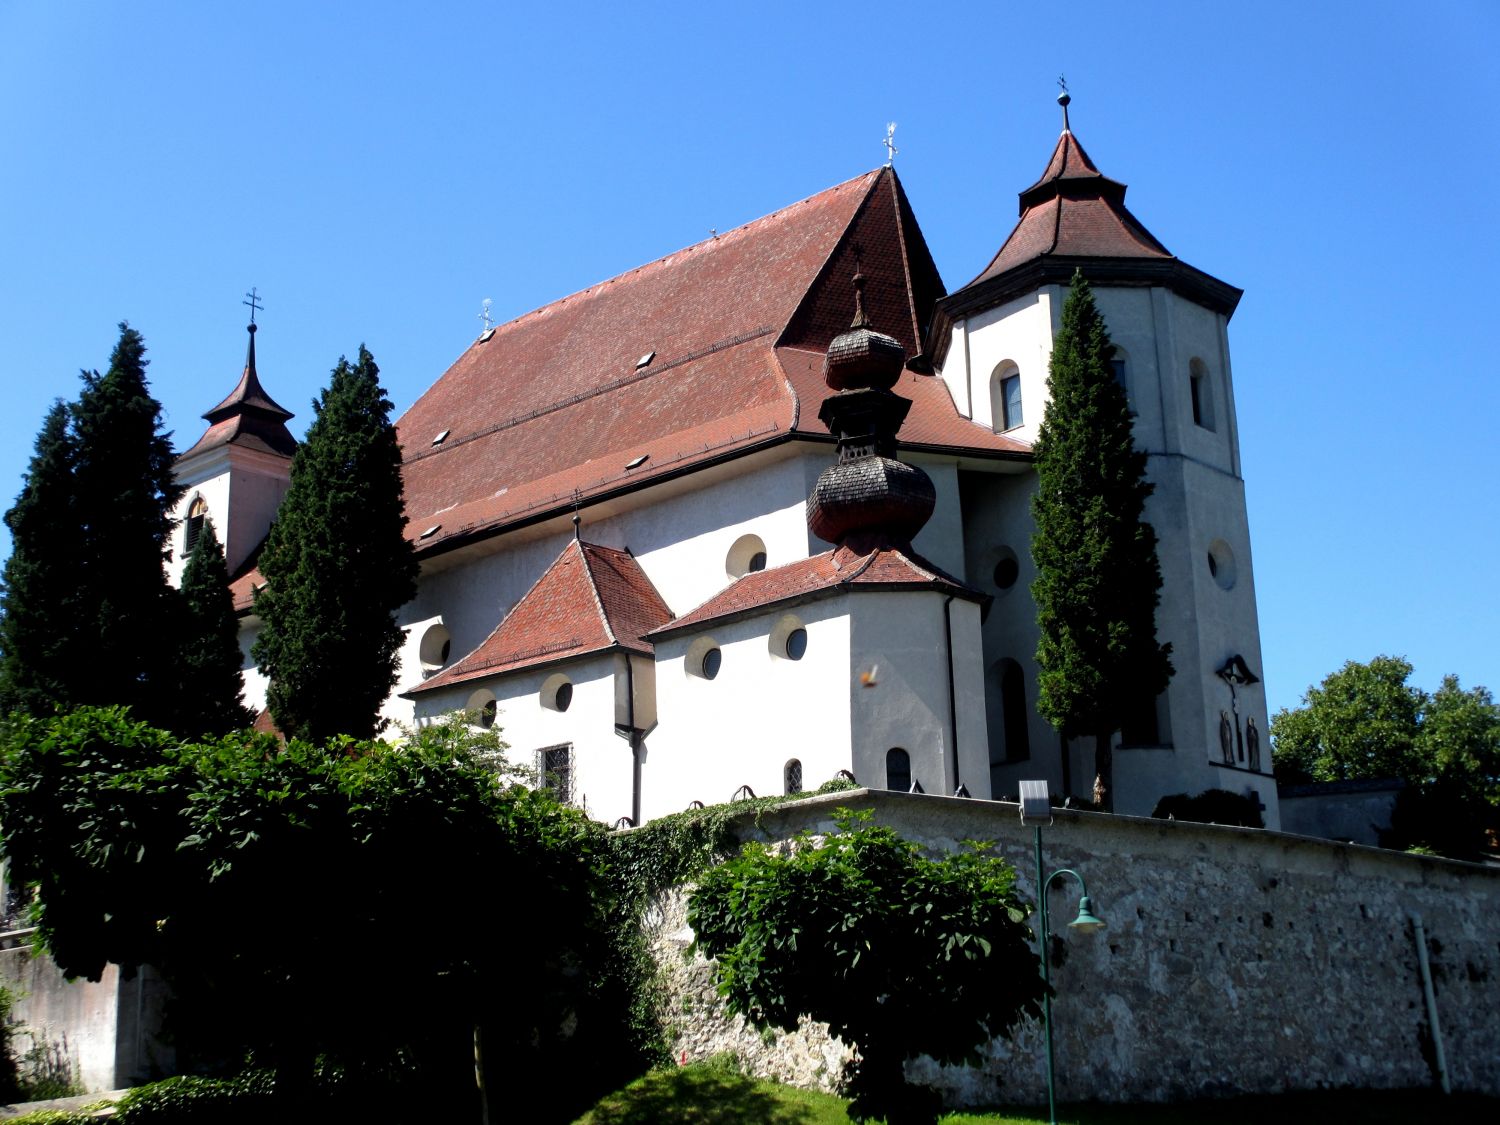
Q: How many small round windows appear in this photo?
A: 8